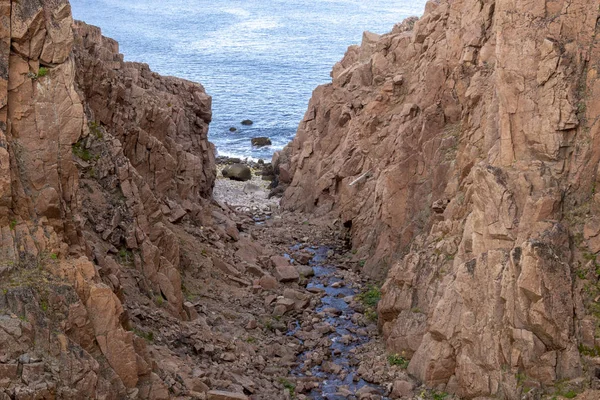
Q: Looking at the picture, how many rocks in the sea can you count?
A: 3